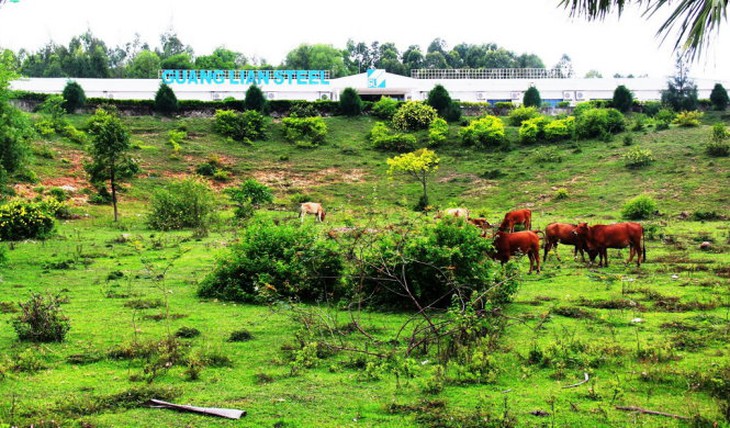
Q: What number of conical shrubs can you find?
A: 8